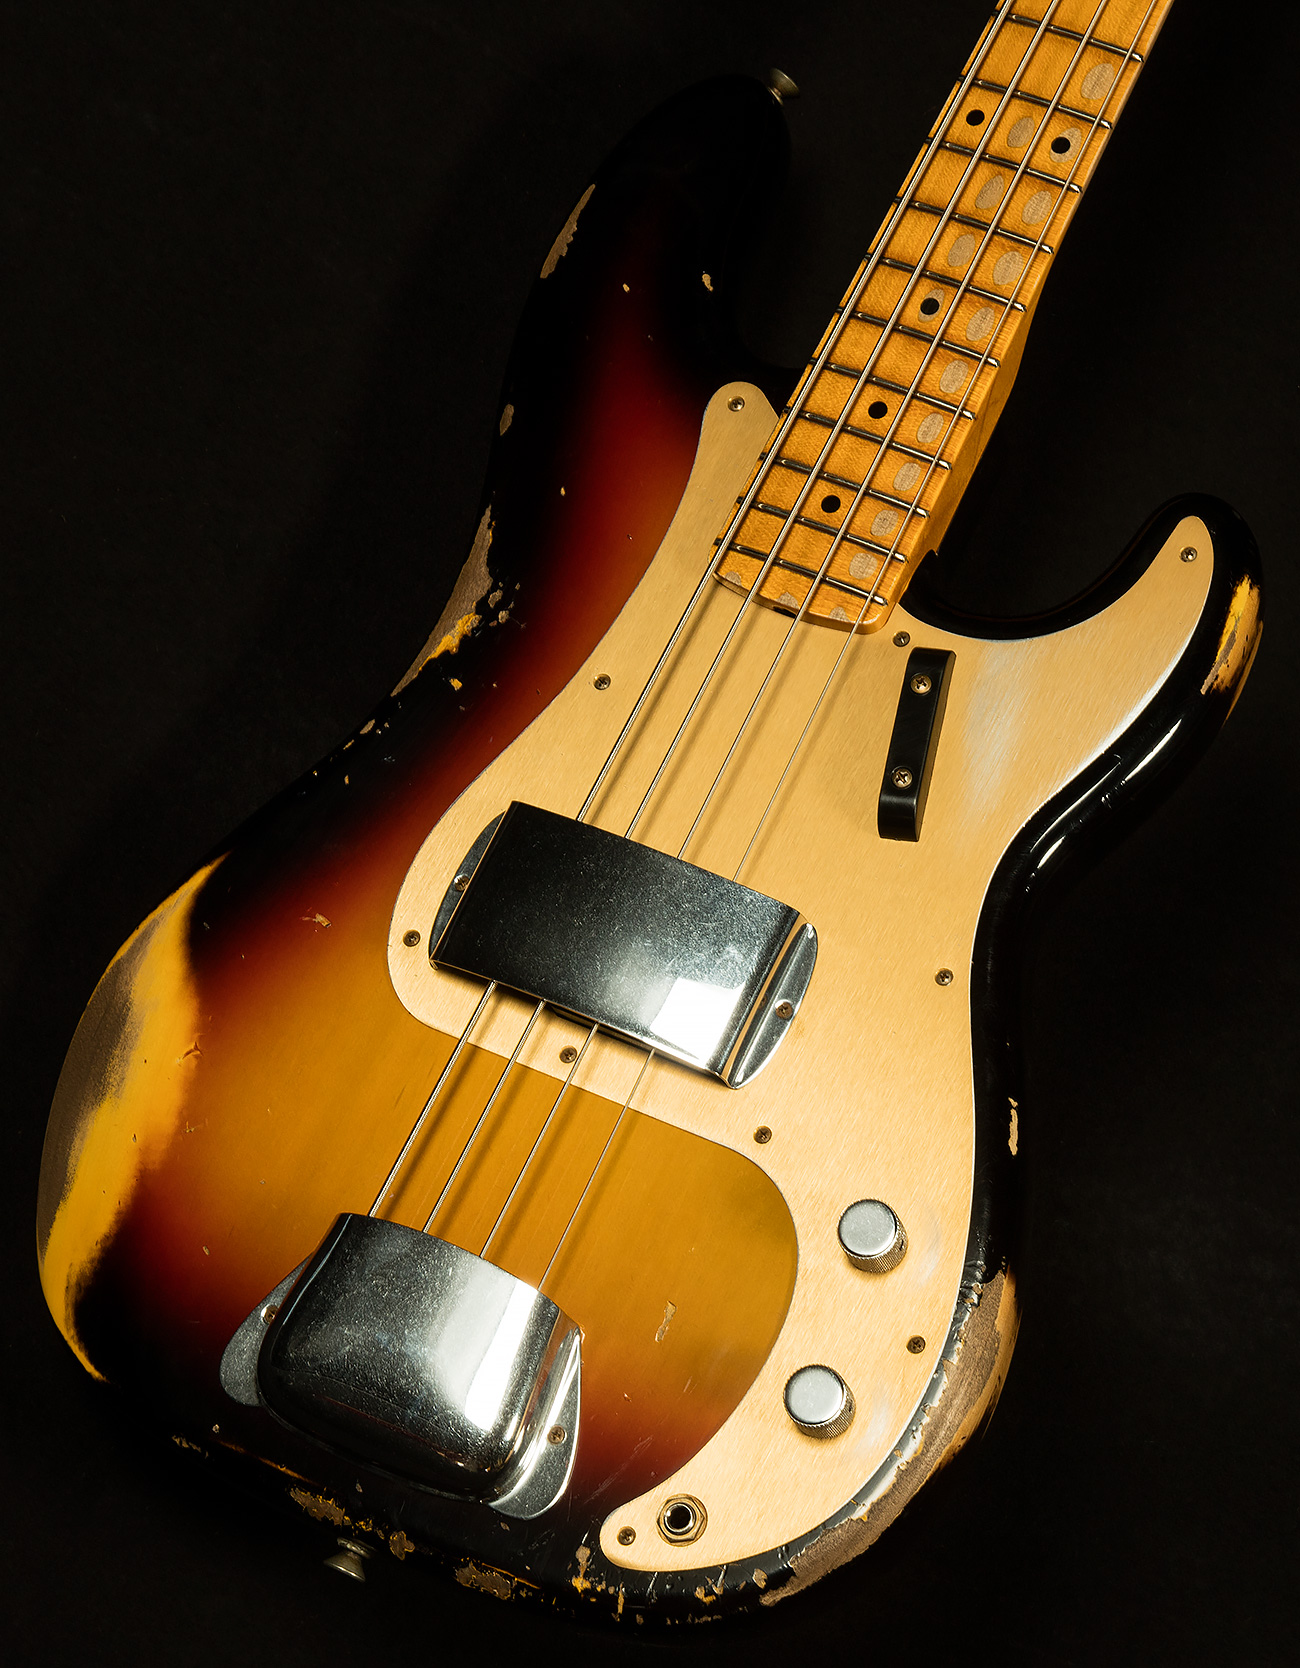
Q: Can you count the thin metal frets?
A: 11